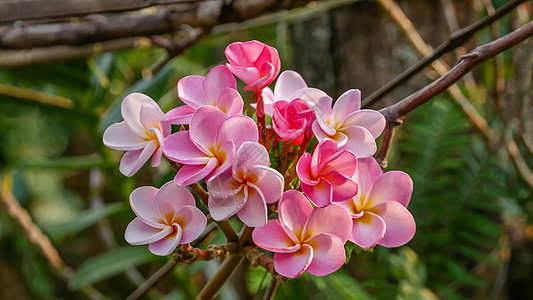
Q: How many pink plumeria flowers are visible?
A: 12